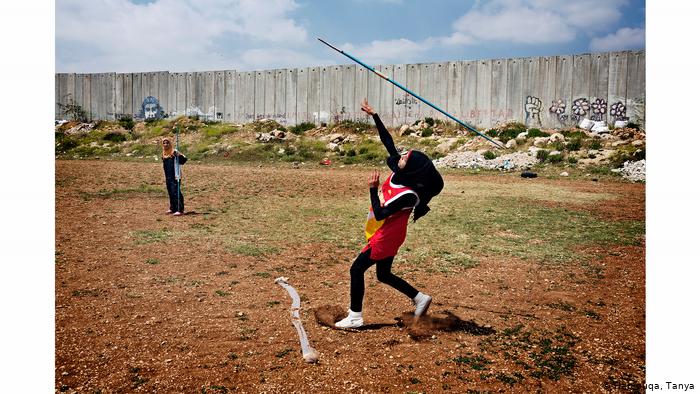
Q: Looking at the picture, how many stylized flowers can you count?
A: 4